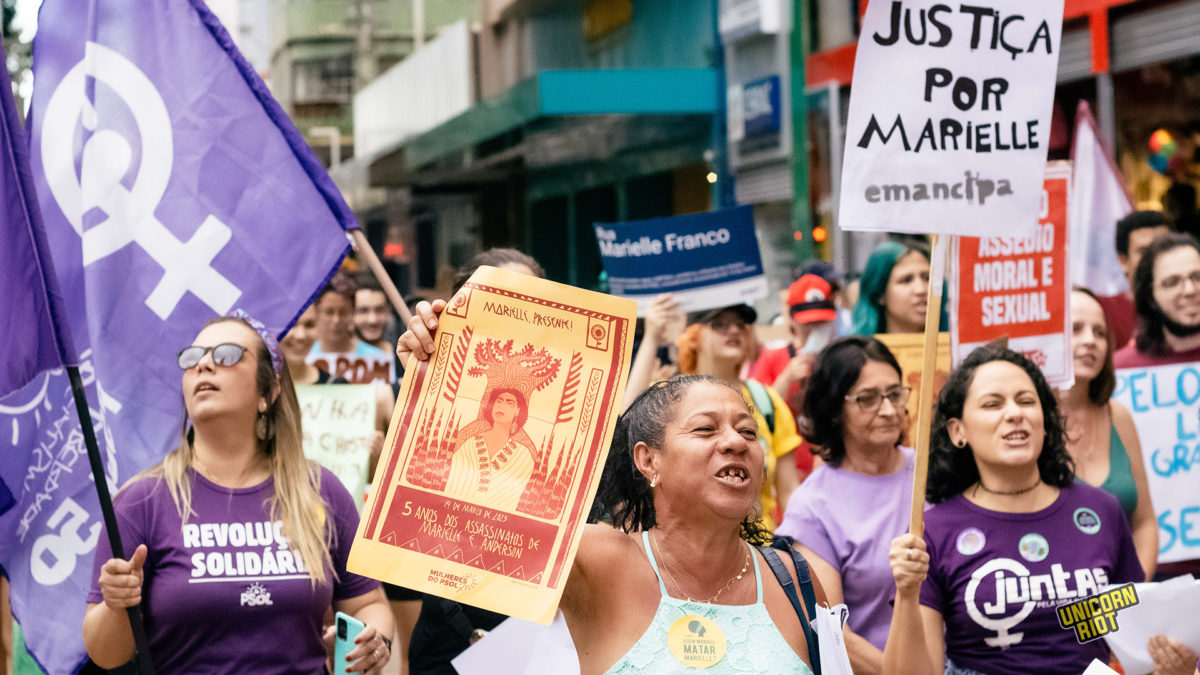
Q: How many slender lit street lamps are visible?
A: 0